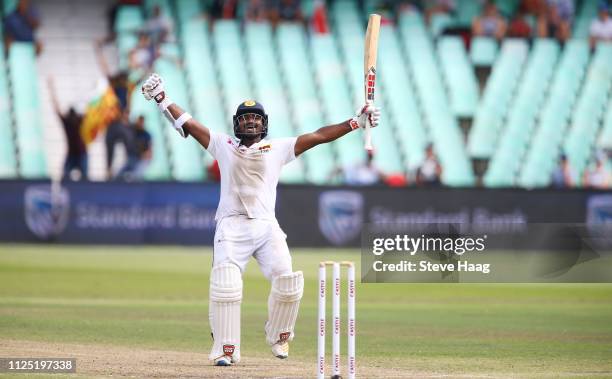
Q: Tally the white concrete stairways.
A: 1